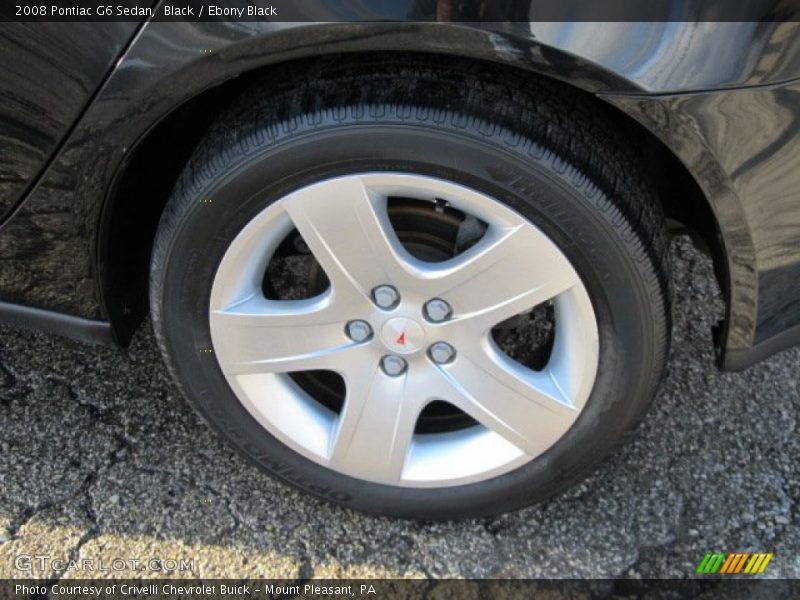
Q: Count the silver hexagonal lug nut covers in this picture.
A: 5